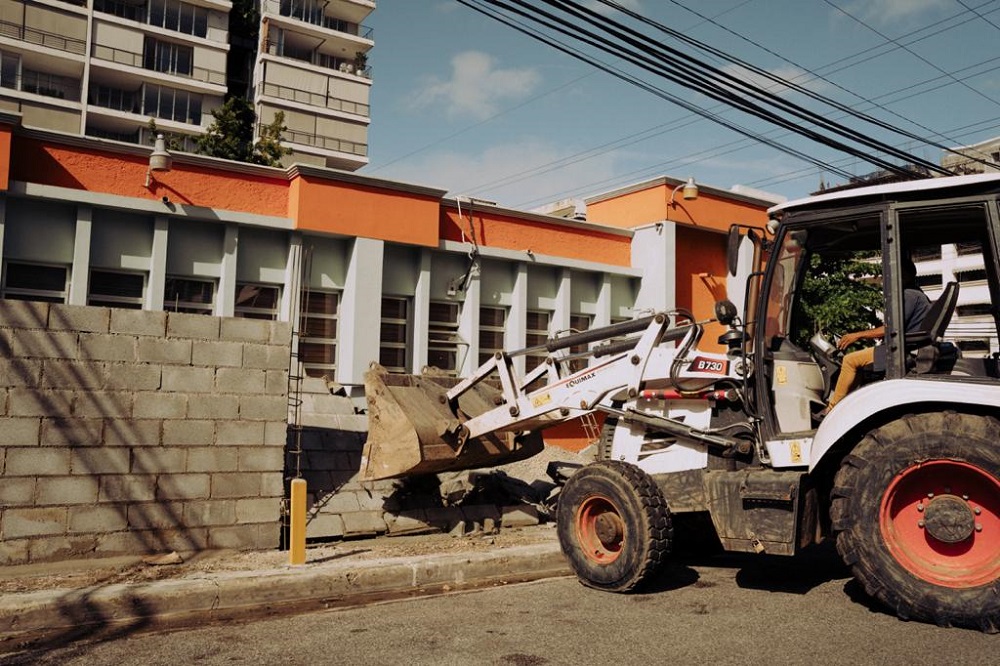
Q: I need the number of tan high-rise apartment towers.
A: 2